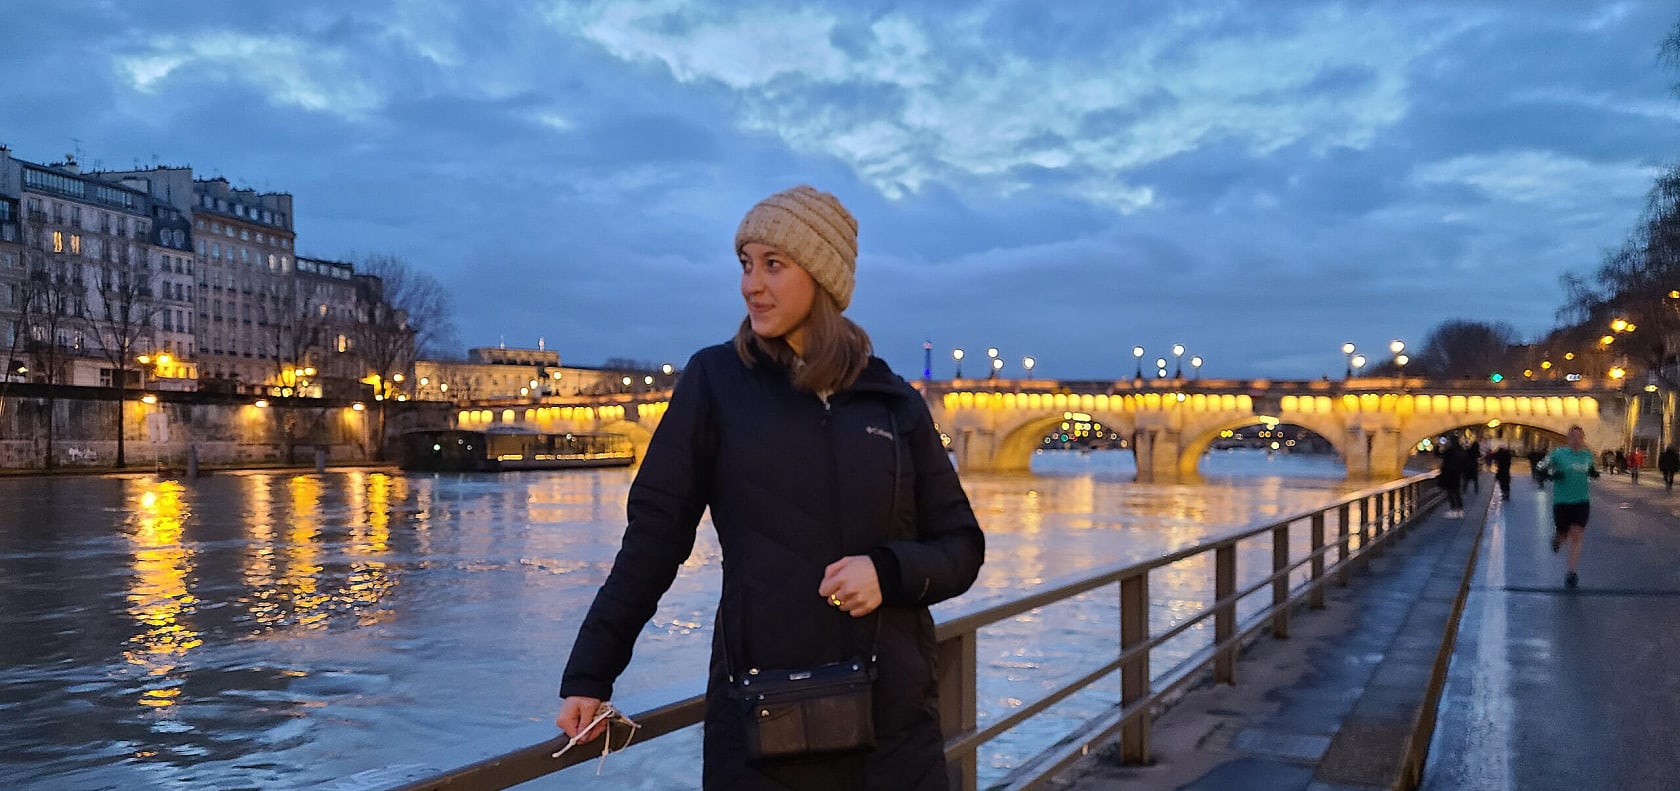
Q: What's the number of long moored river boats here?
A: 1